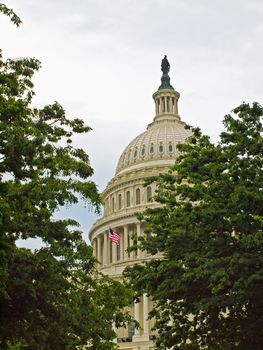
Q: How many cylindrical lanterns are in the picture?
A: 1